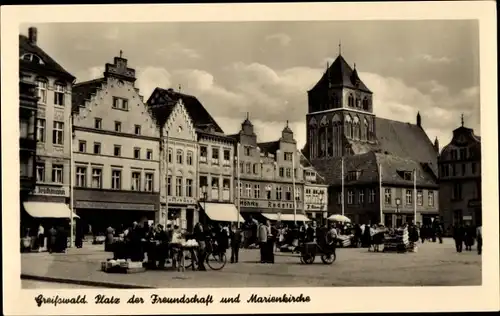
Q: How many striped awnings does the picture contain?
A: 0